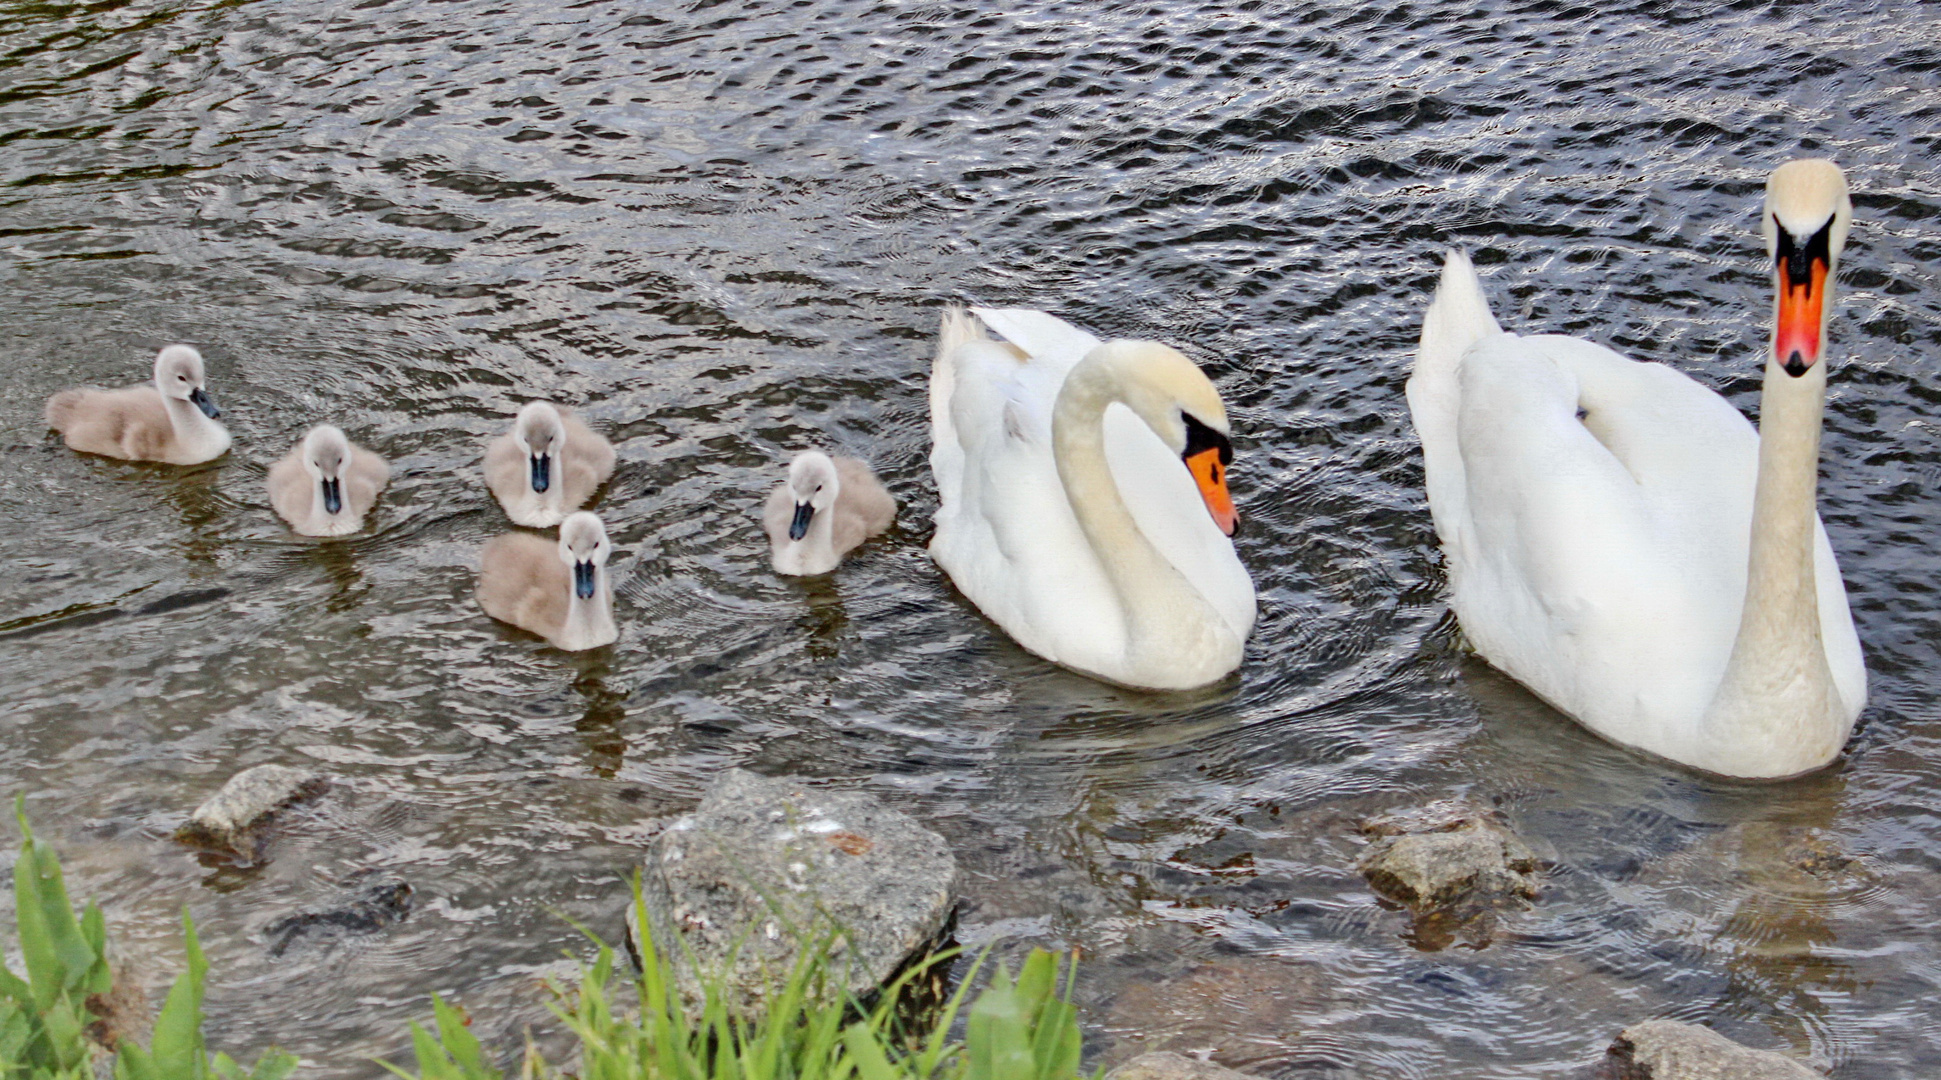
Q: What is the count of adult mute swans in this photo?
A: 2